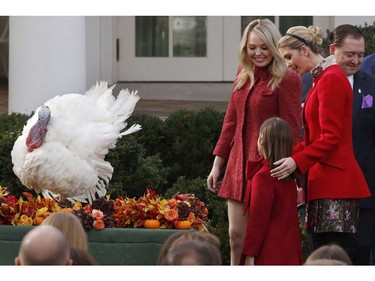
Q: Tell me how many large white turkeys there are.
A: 1